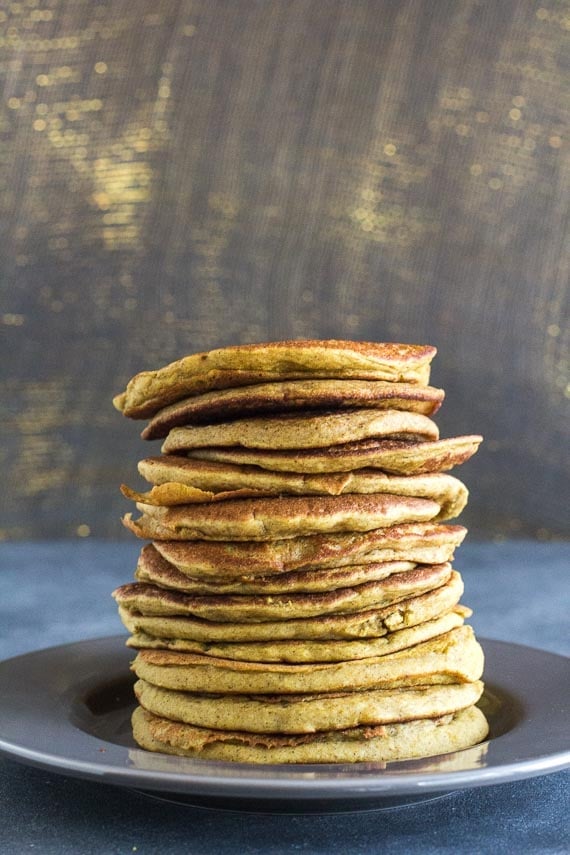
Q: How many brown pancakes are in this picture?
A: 14